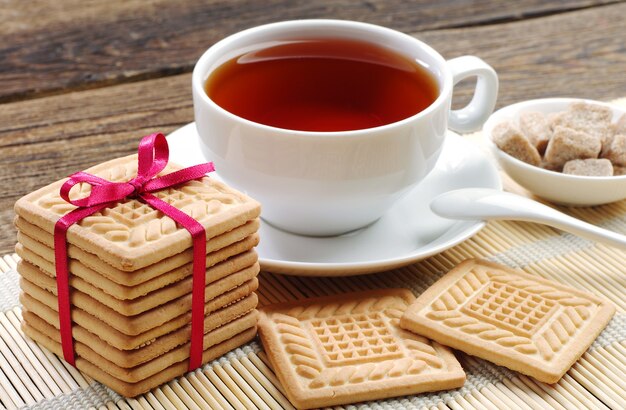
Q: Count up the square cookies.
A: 11